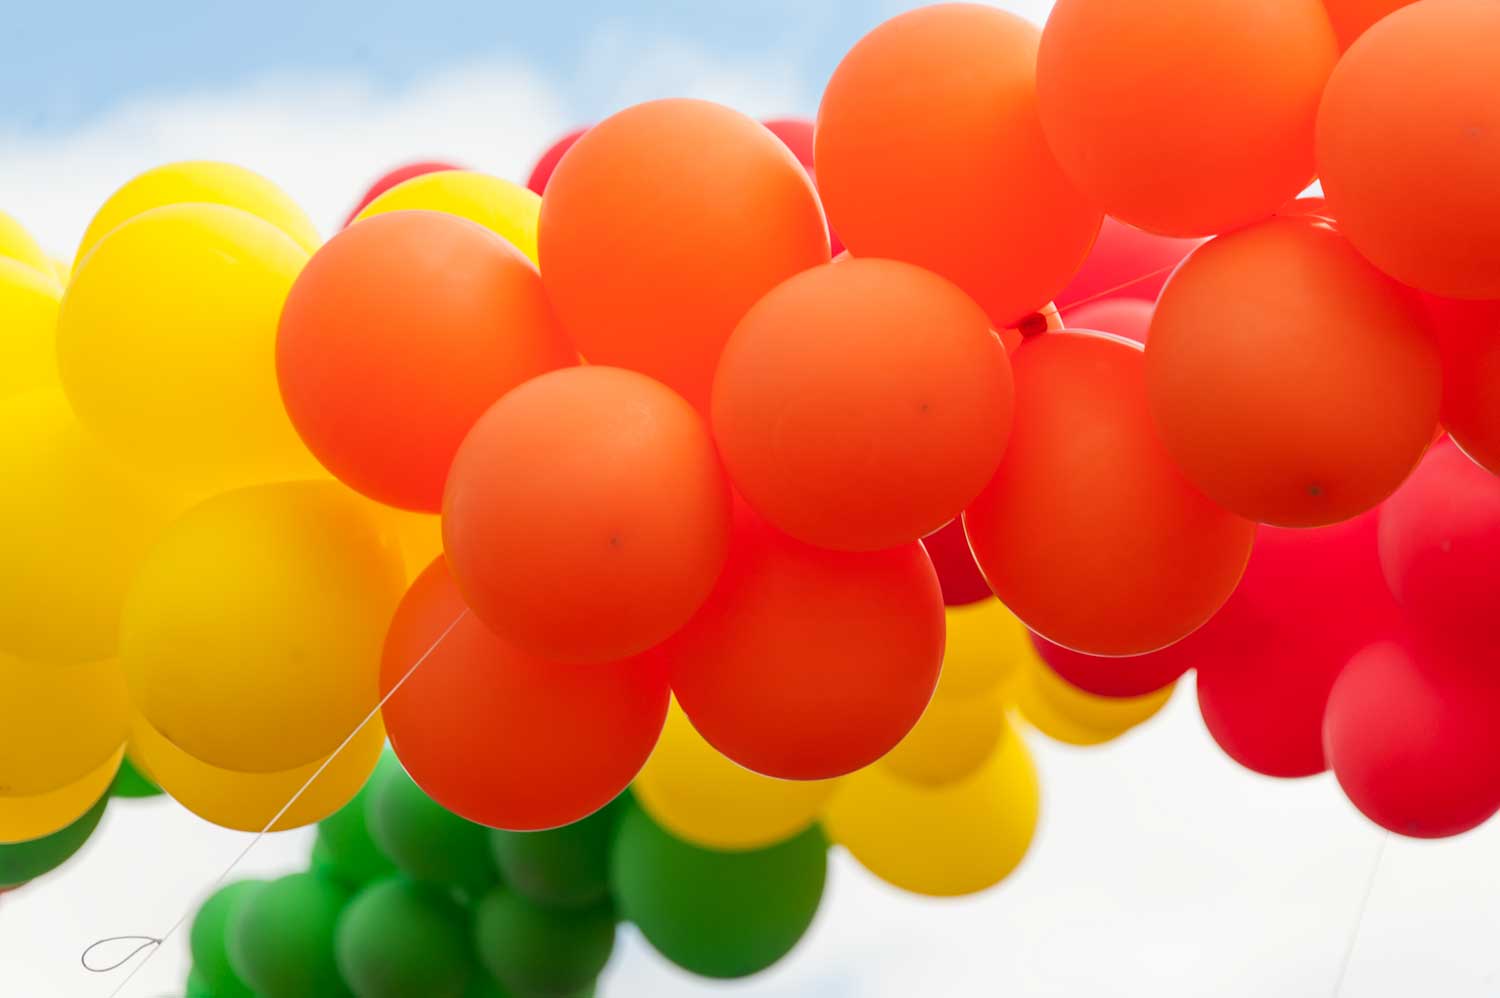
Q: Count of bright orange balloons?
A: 13